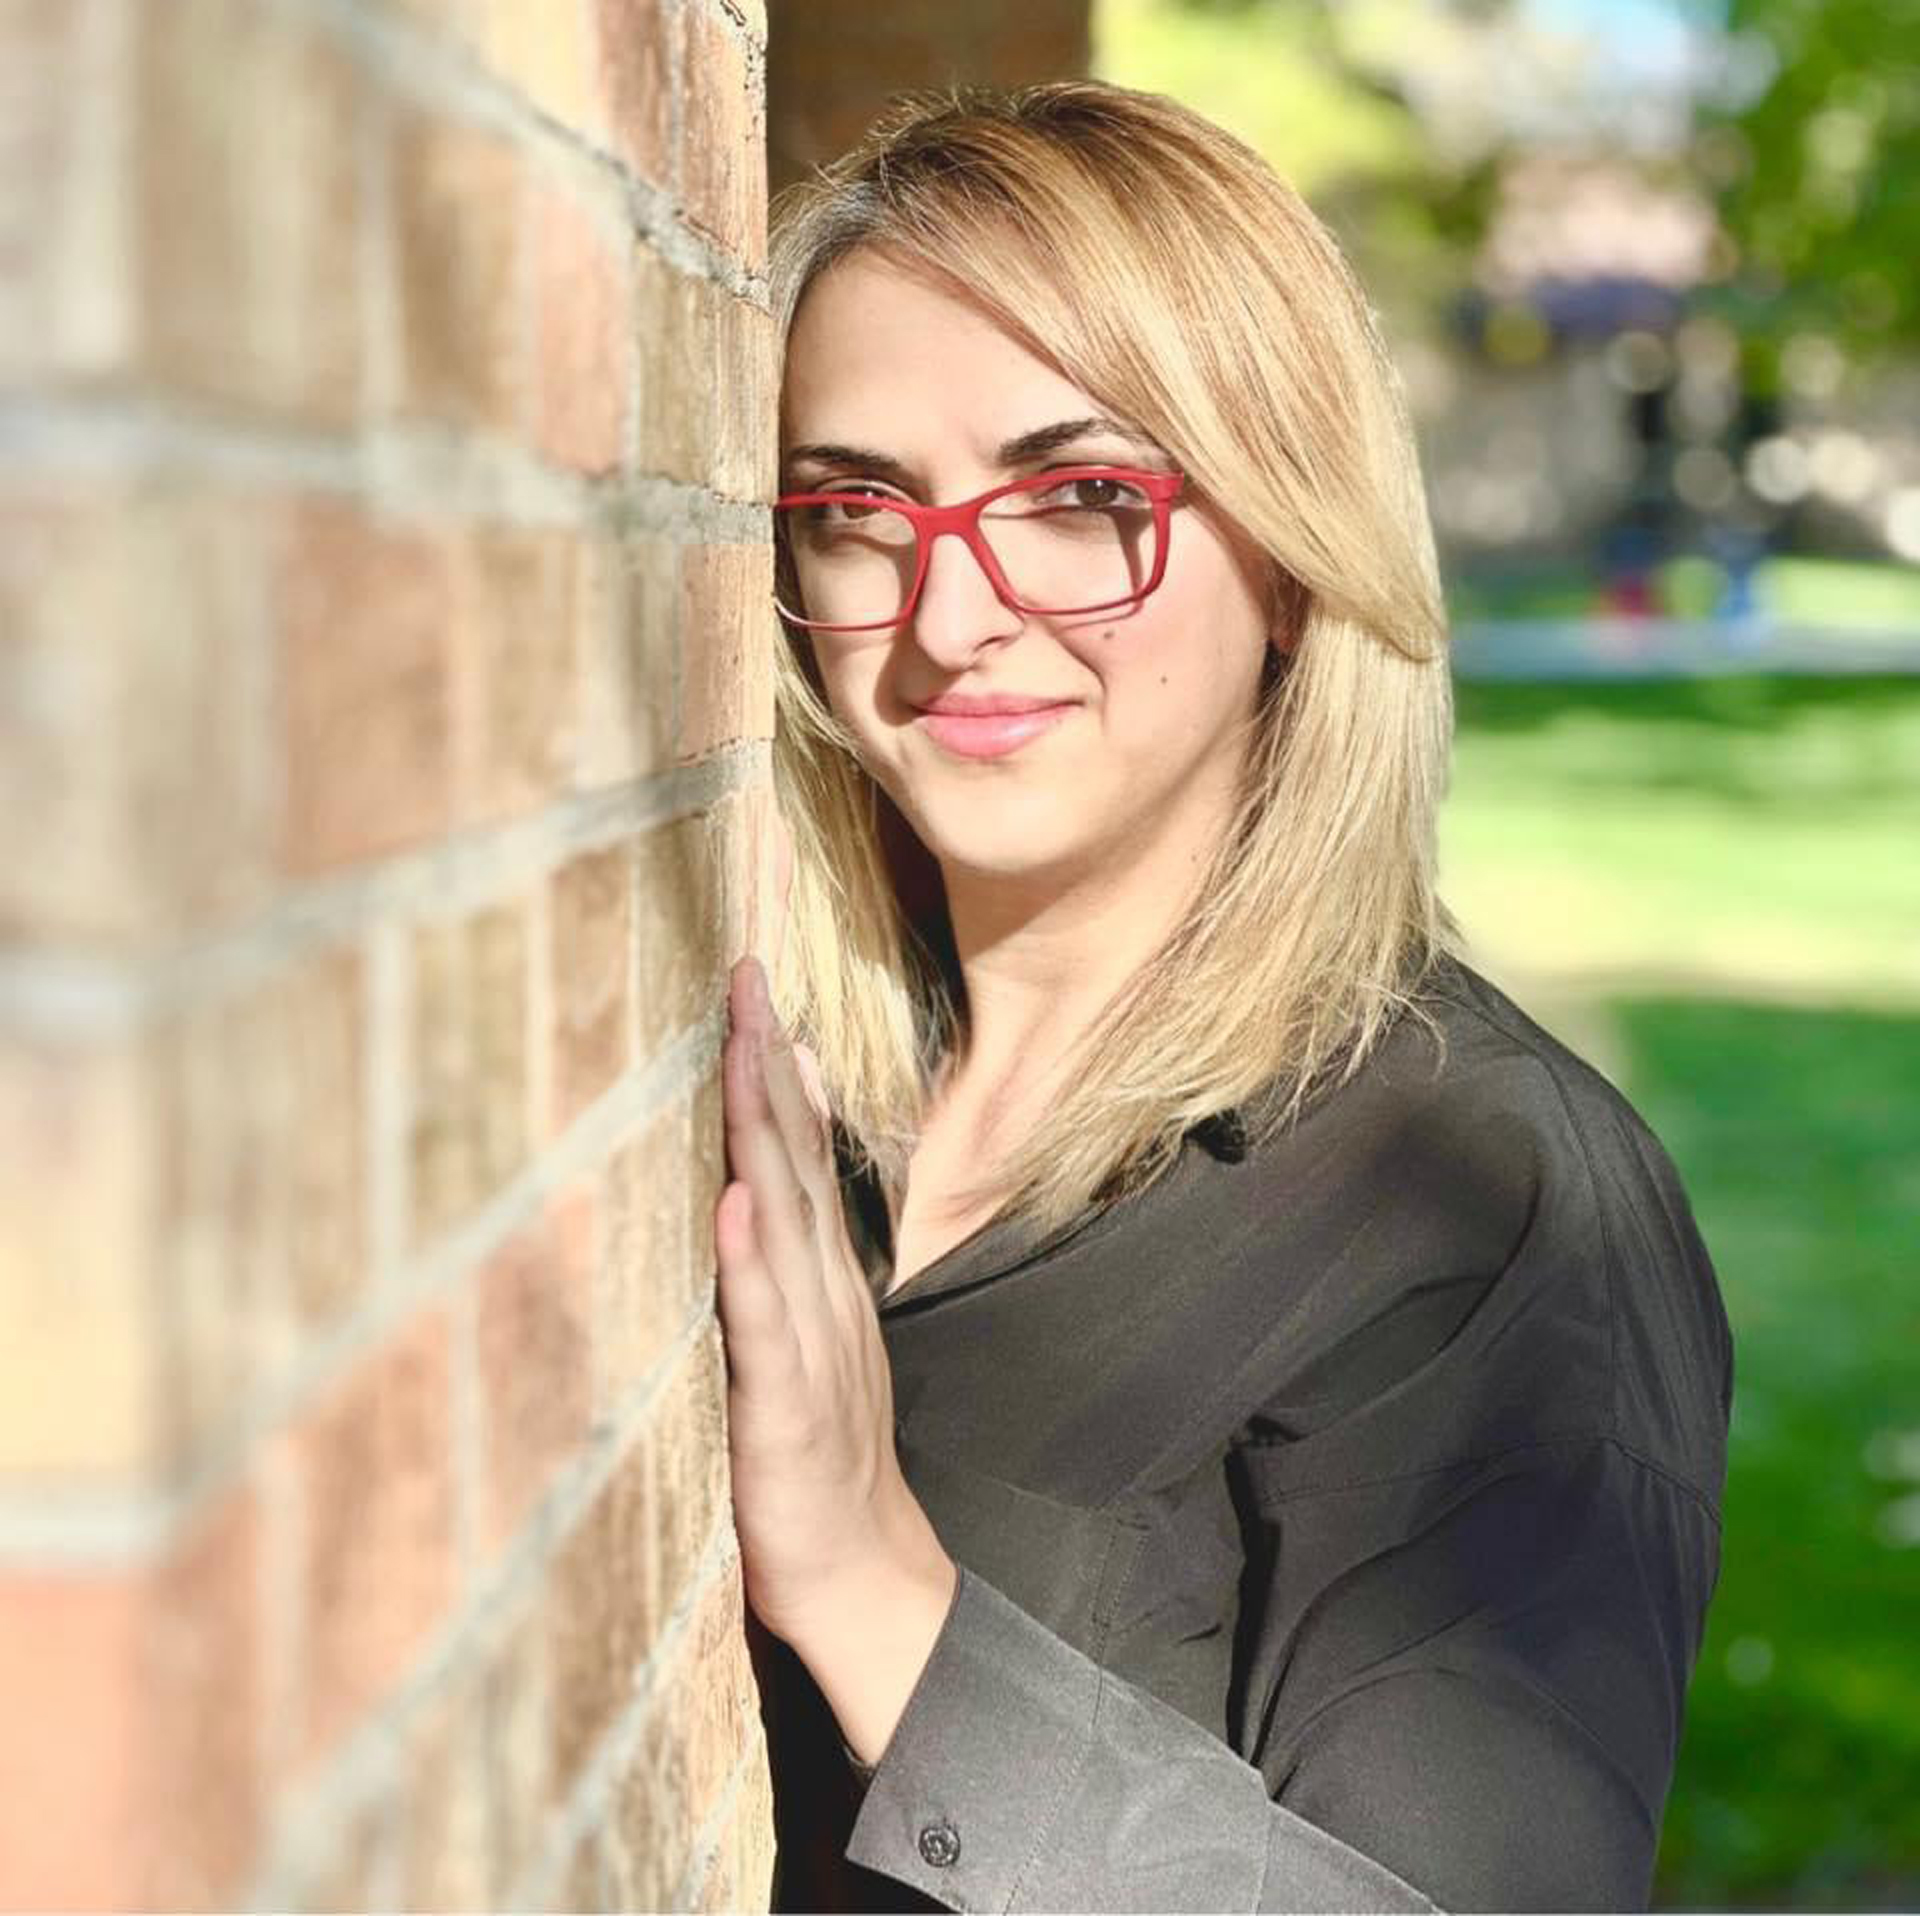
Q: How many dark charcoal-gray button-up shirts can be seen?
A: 1